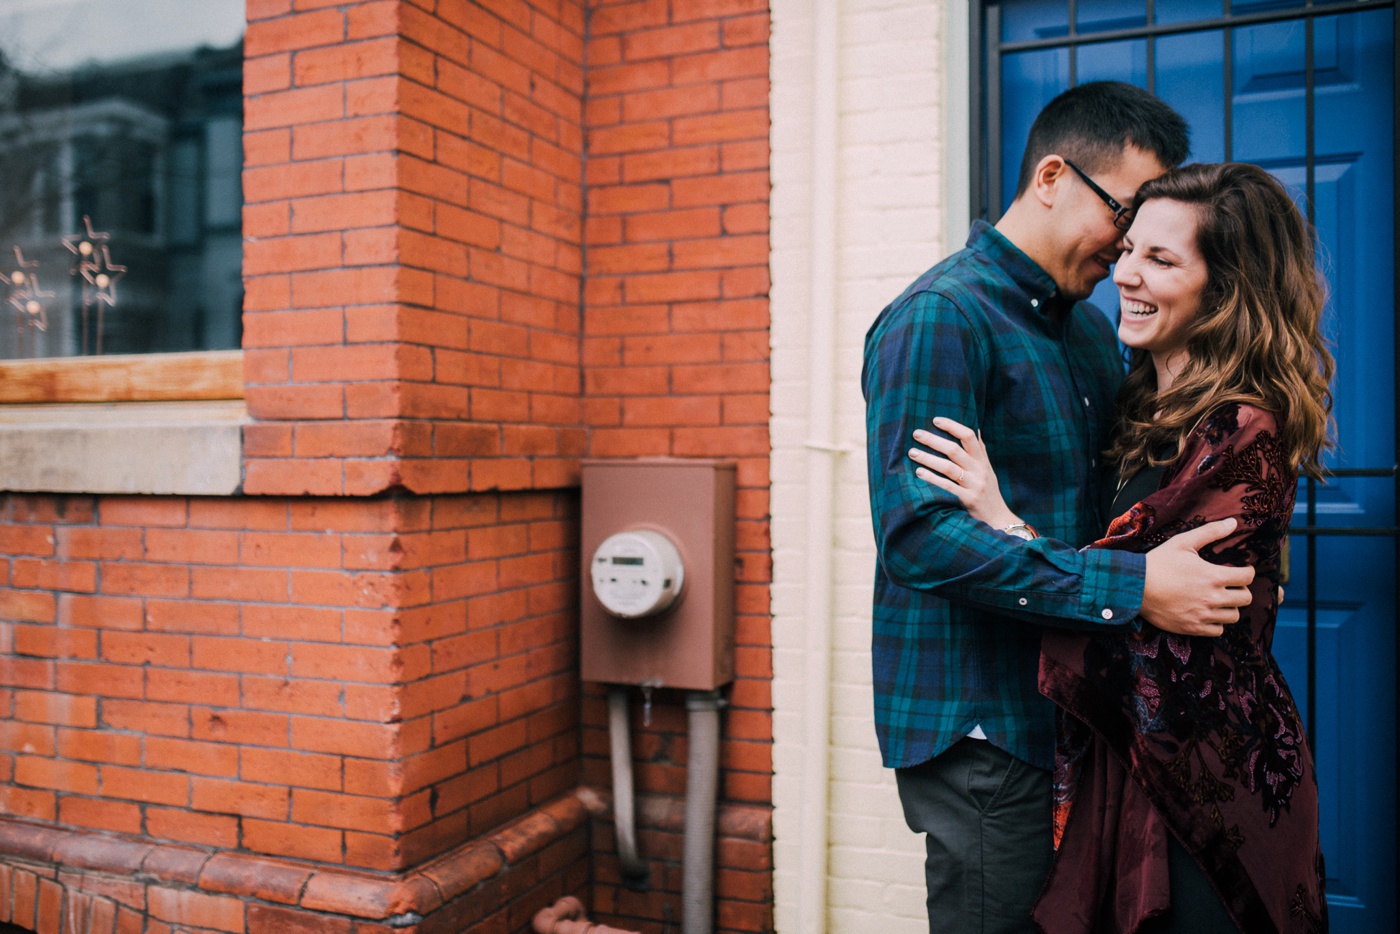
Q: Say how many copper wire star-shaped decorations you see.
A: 4